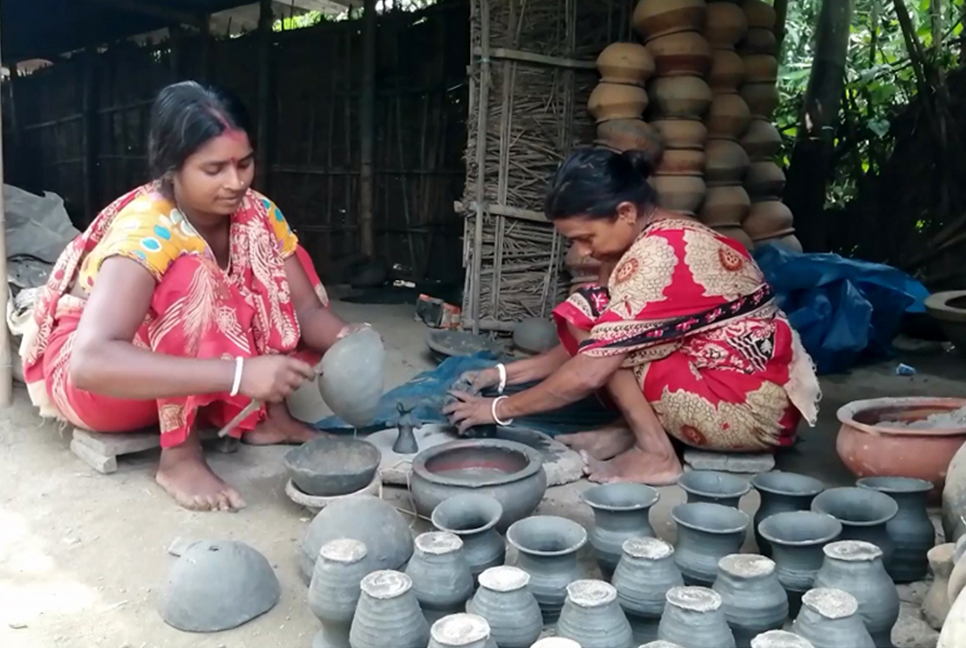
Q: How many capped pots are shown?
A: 14